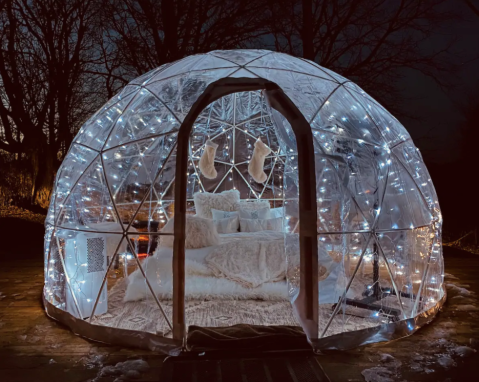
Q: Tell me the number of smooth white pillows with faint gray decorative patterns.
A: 2